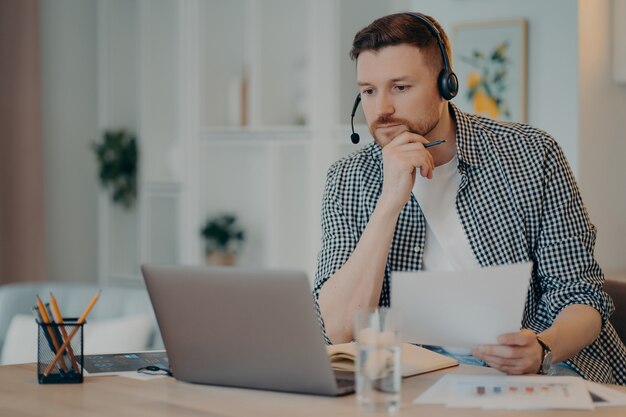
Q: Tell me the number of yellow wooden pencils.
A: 3